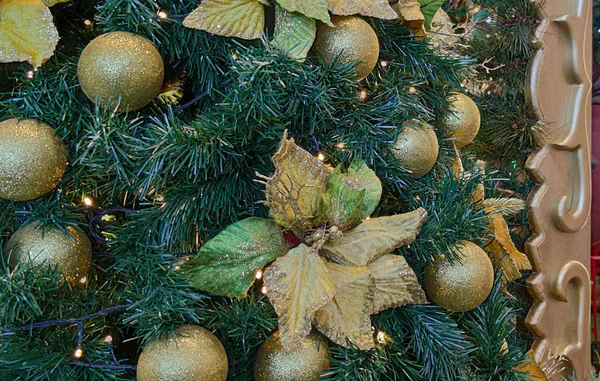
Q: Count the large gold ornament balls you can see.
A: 9